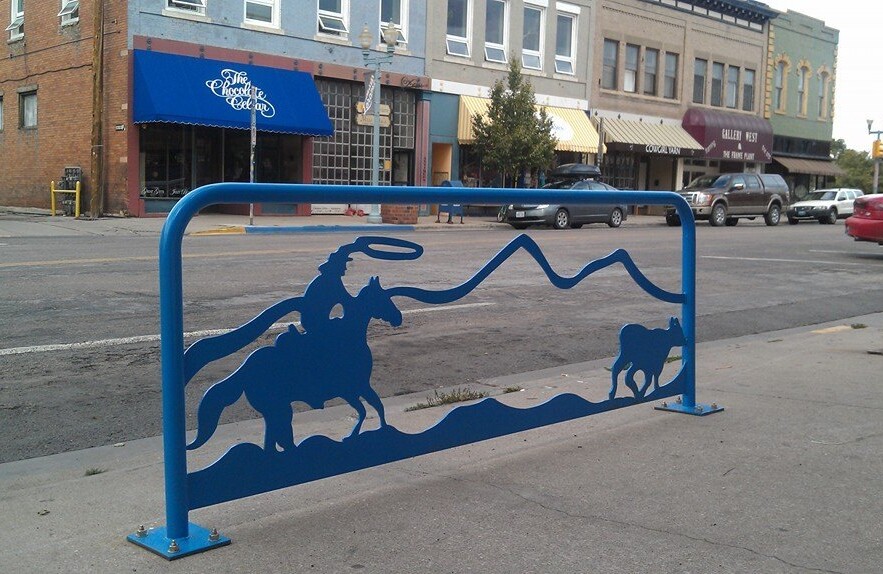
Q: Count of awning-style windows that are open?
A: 9